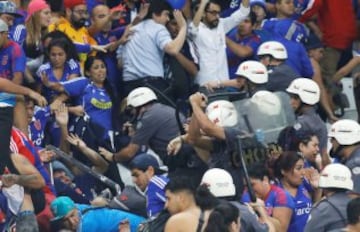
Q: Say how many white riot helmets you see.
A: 9